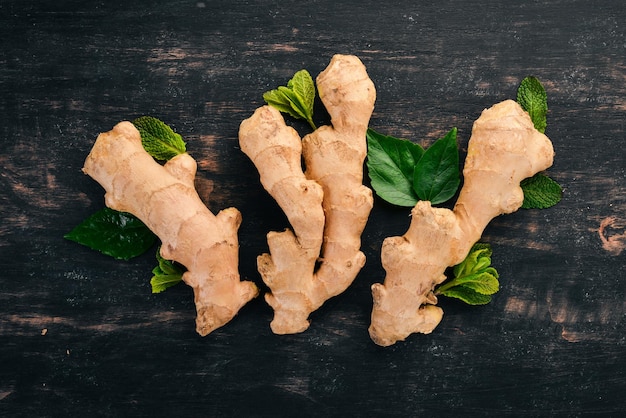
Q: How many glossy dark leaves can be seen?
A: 3